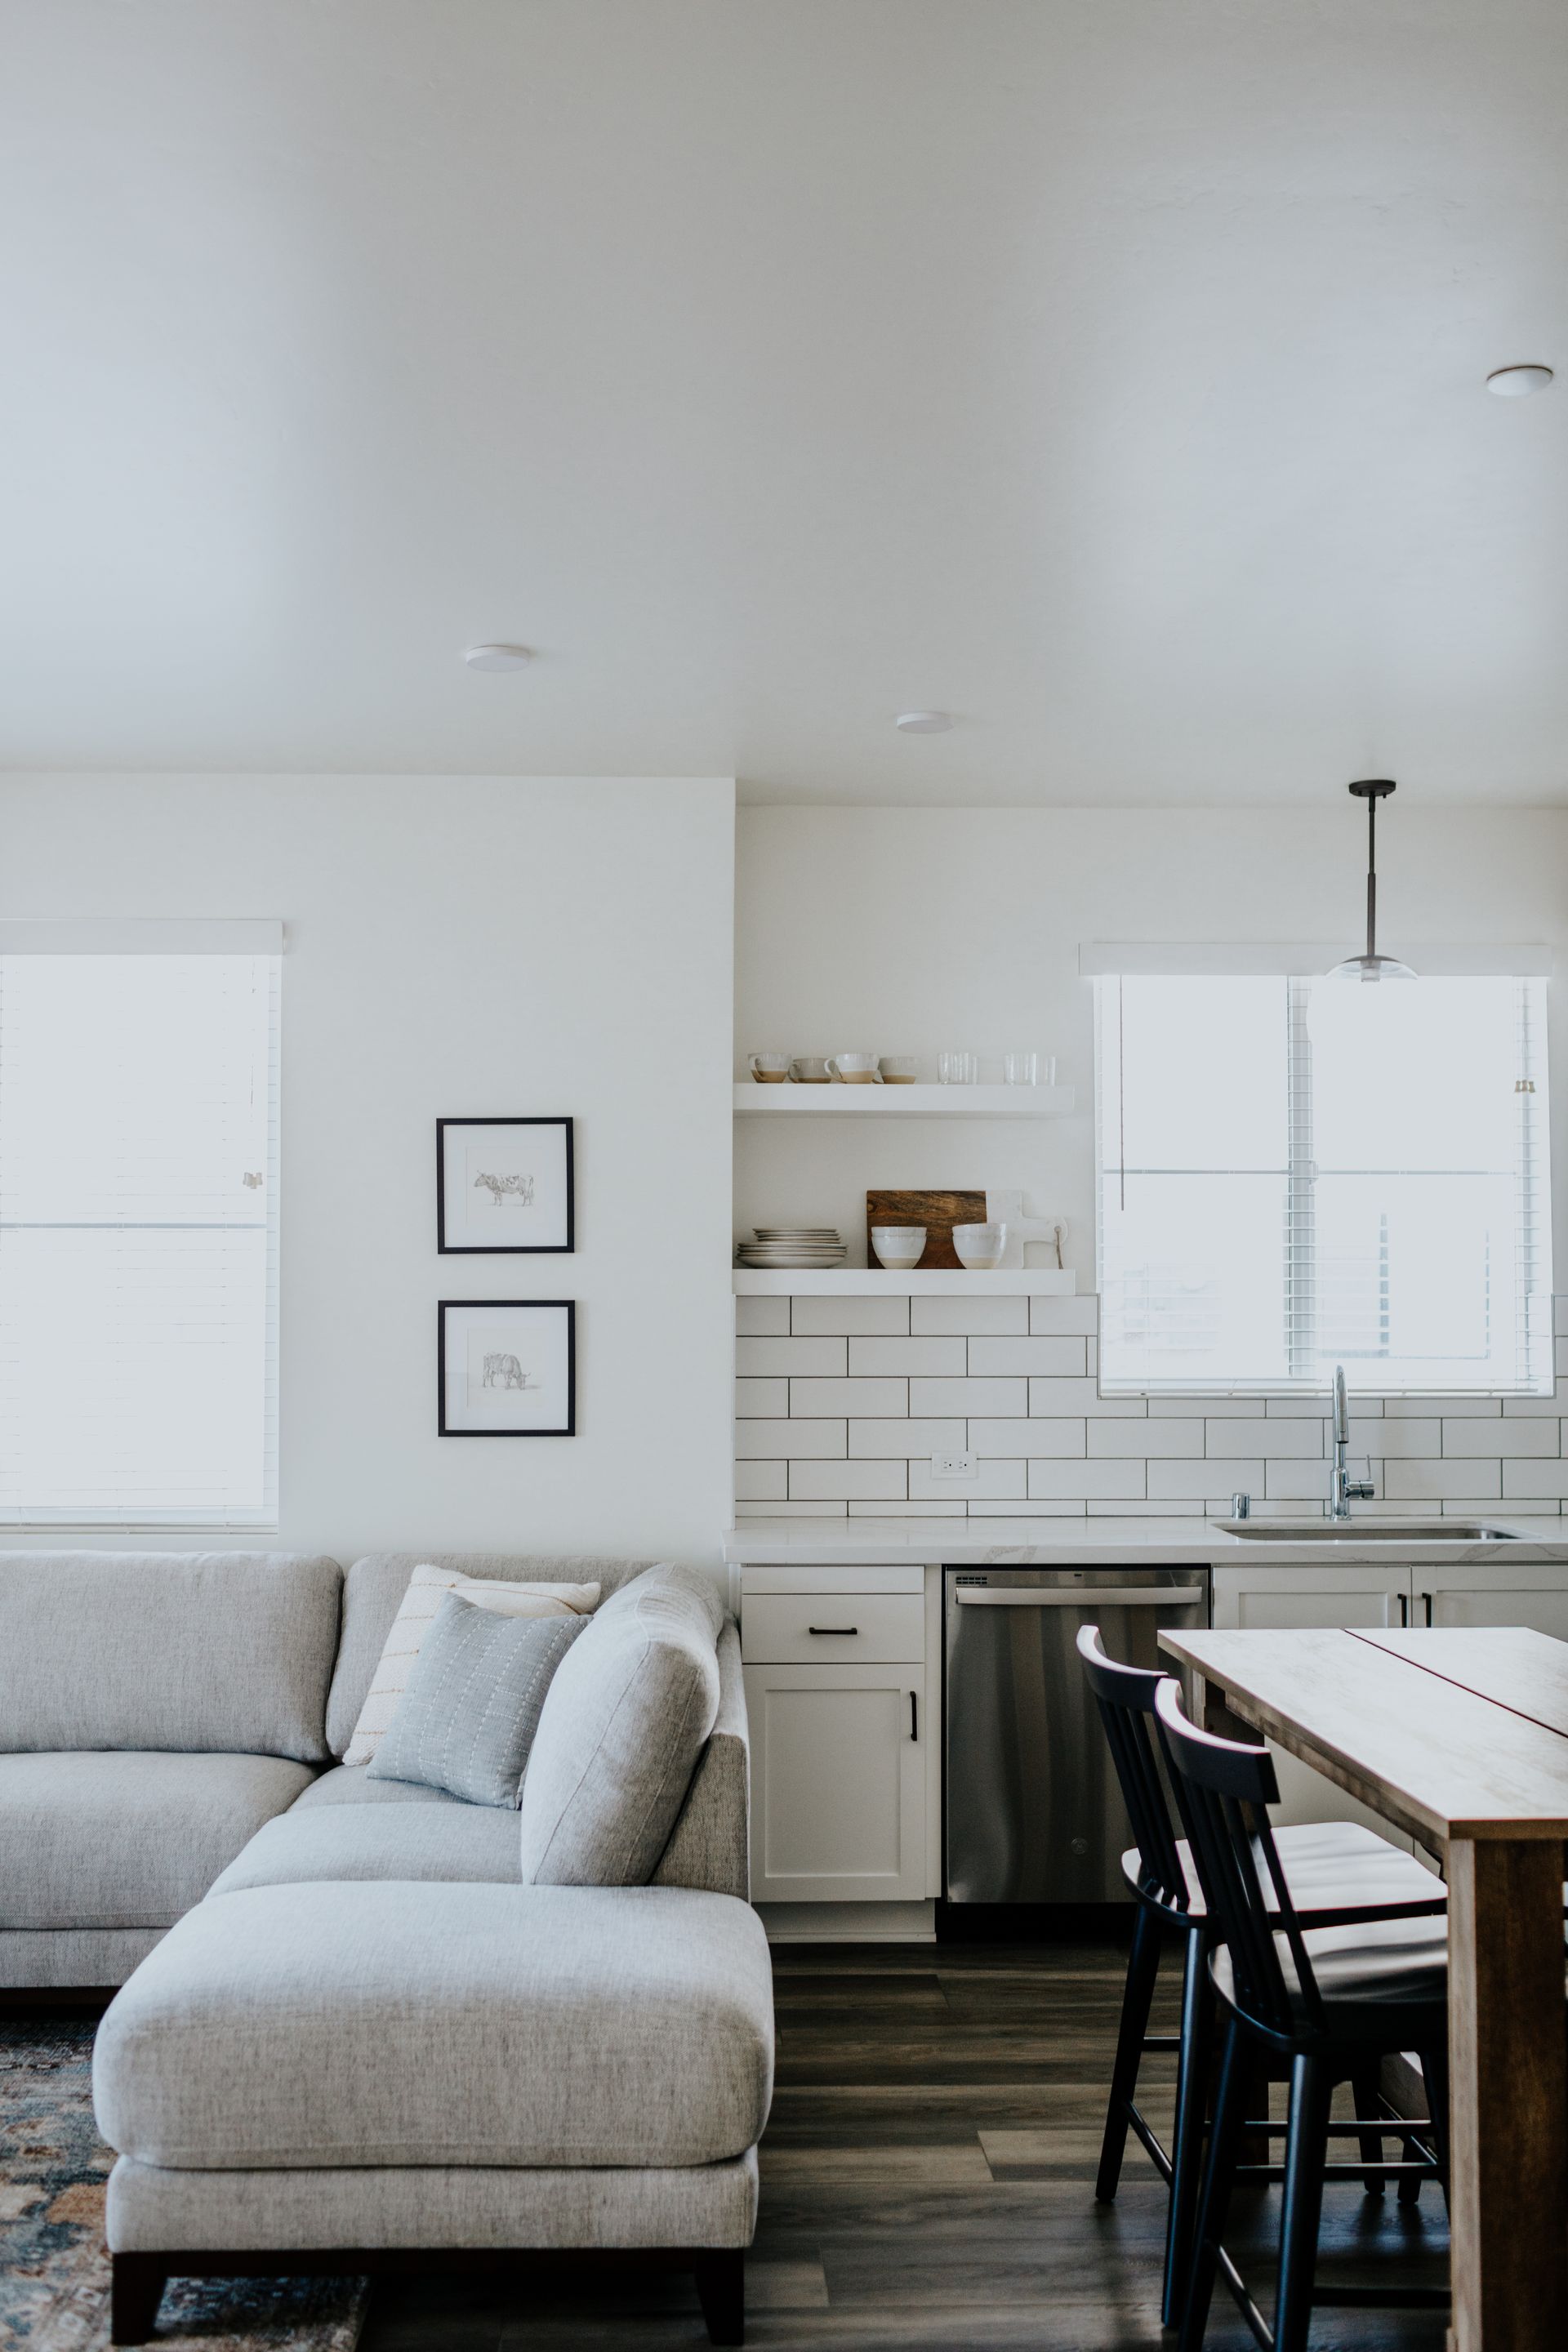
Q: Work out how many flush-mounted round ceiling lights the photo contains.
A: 3